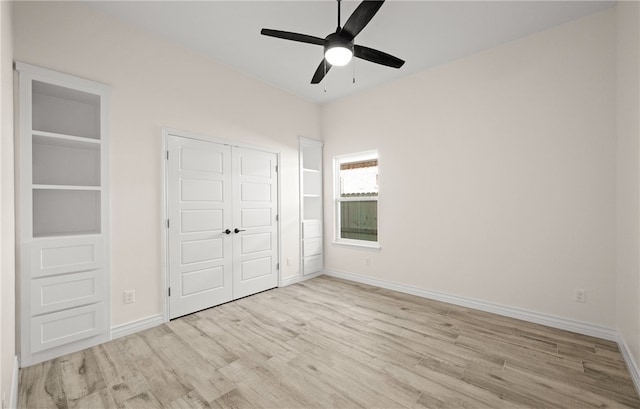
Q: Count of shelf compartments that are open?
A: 6